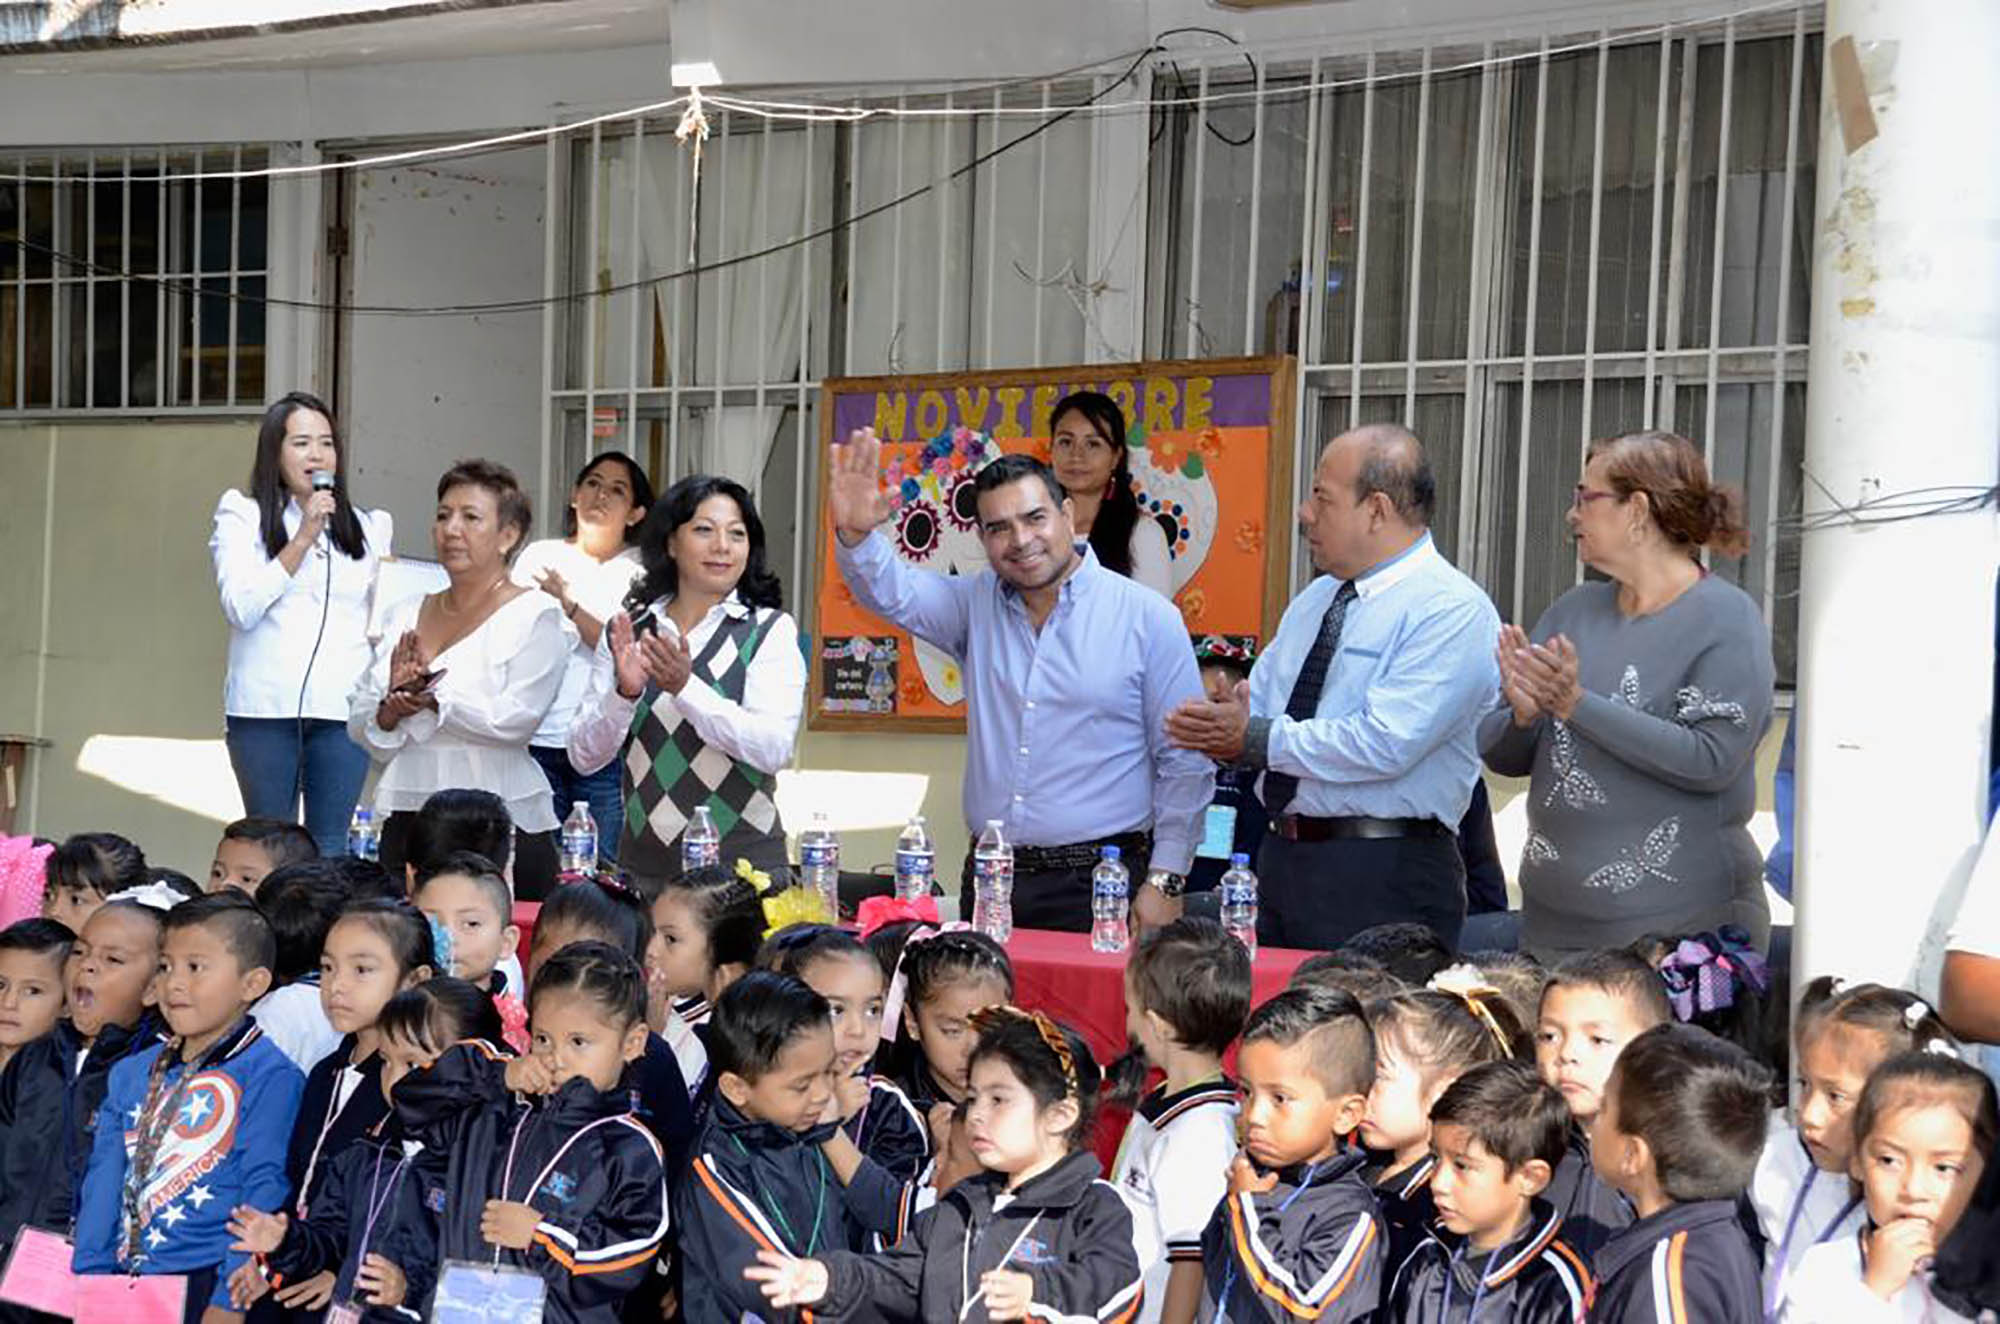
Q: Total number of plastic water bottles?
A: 8